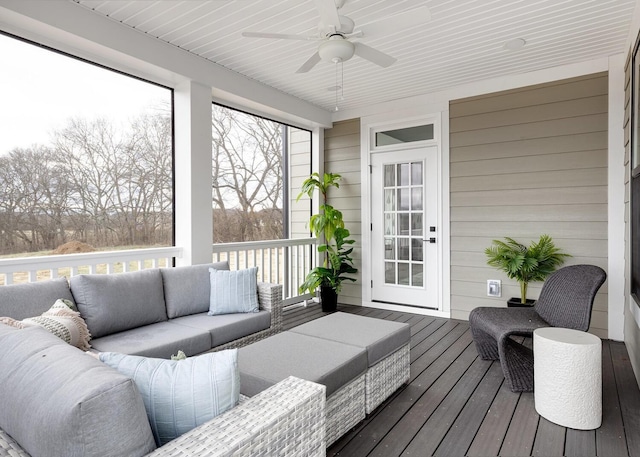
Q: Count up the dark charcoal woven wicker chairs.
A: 1